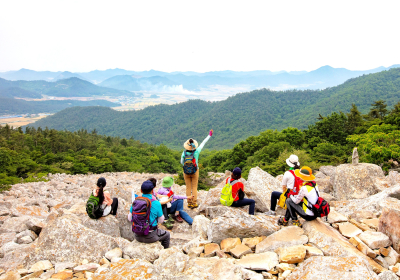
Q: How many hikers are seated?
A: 7